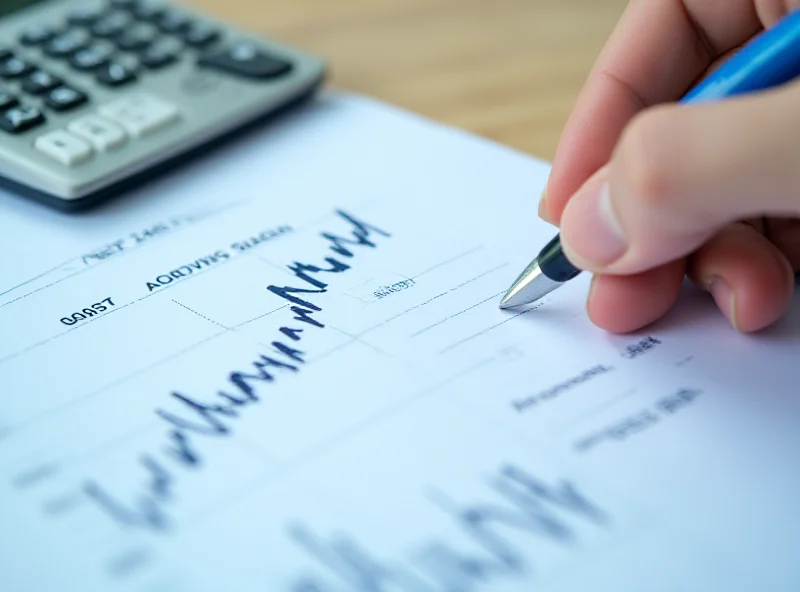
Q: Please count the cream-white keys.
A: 3